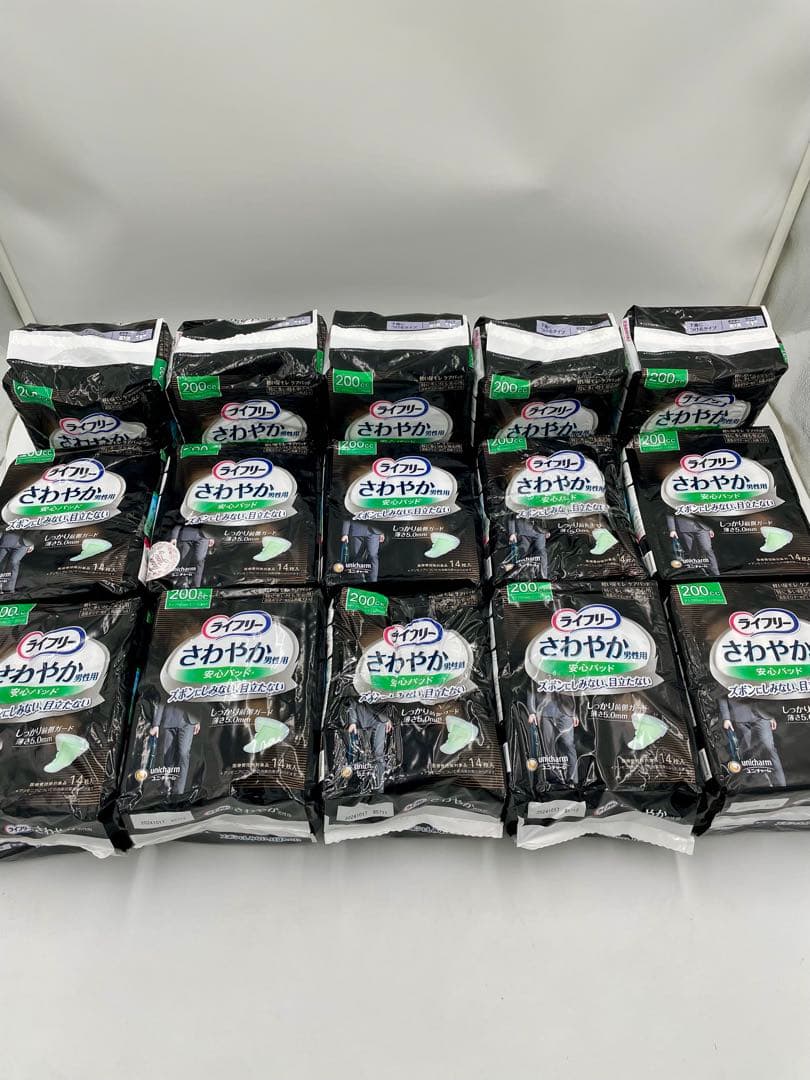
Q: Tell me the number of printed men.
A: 9